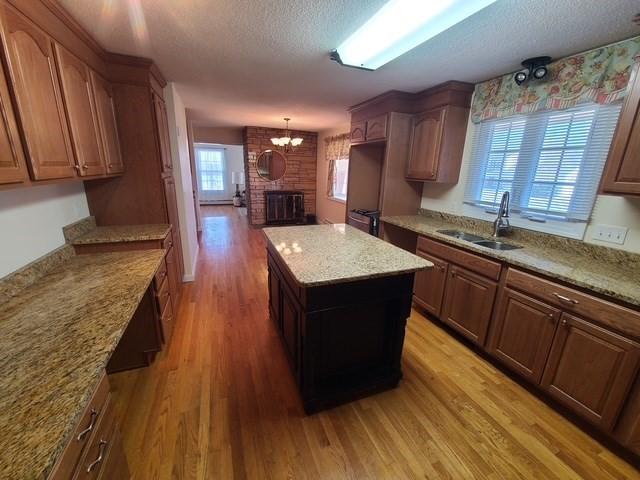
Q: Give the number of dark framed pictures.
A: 0